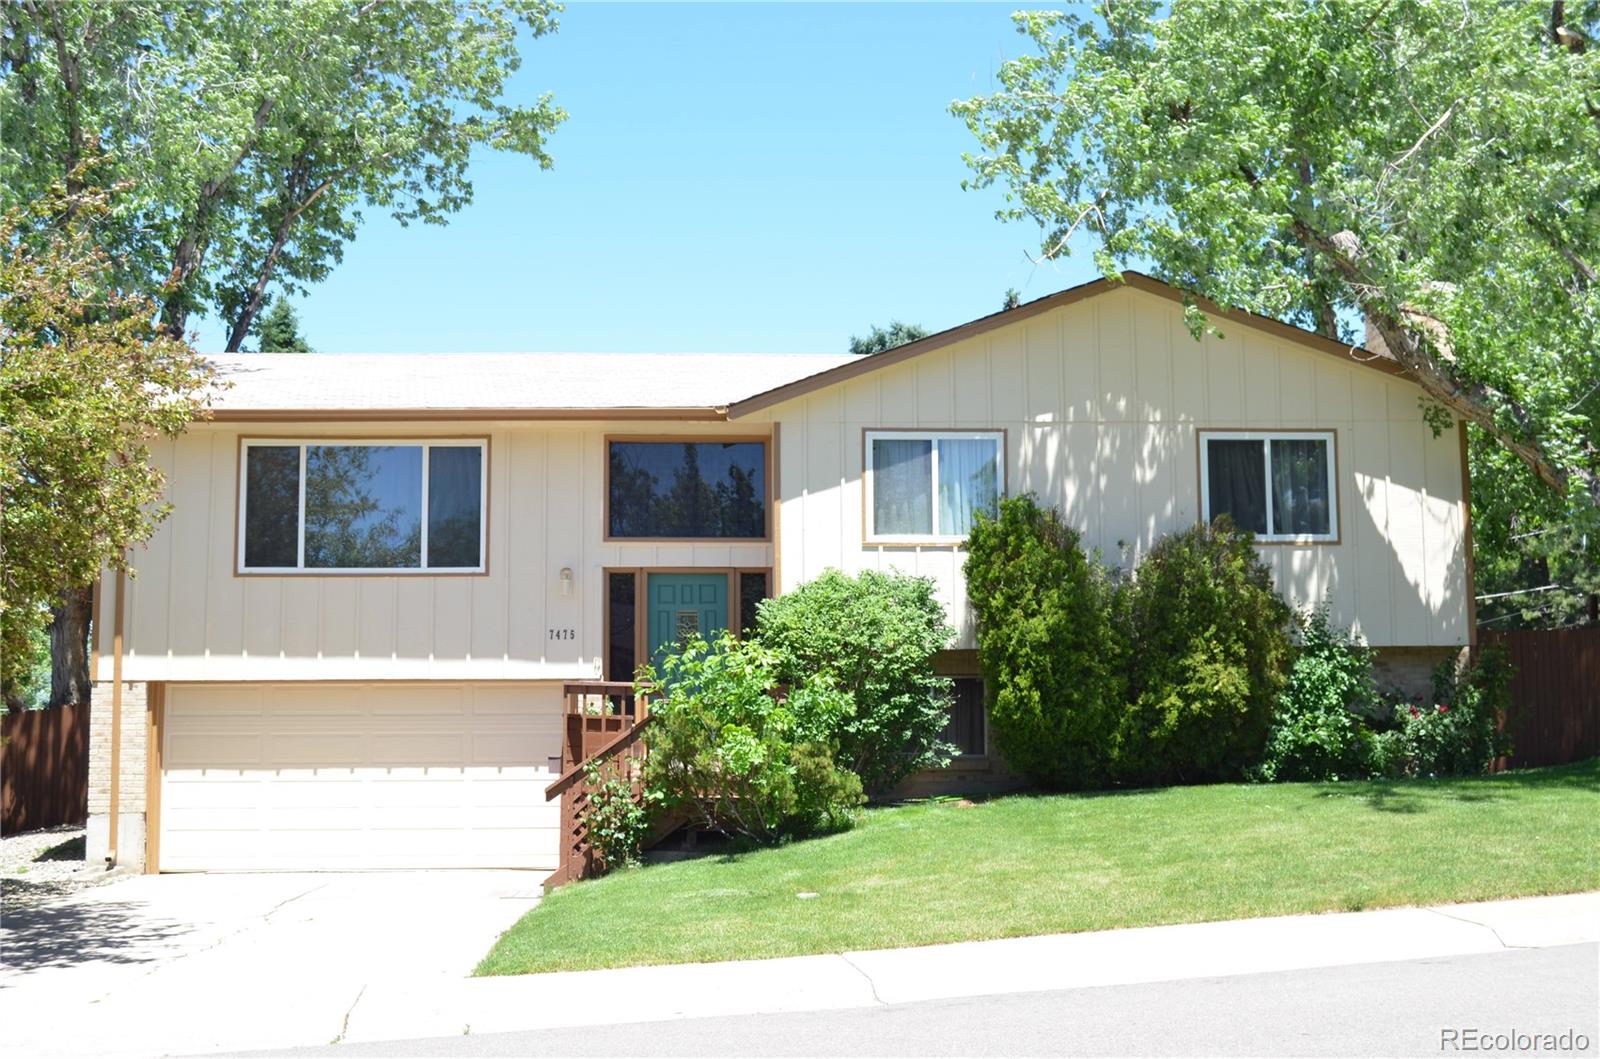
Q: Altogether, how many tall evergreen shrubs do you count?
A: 2